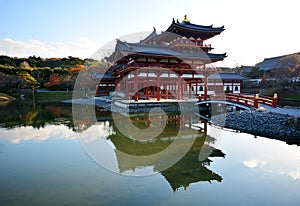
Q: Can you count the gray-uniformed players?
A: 0